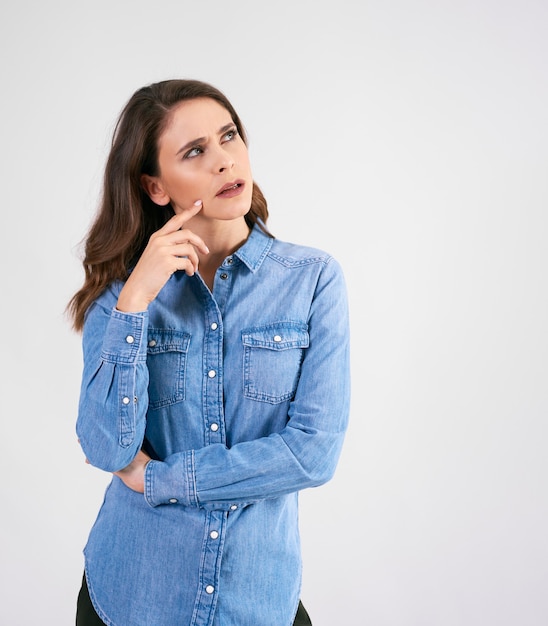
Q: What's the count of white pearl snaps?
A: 11